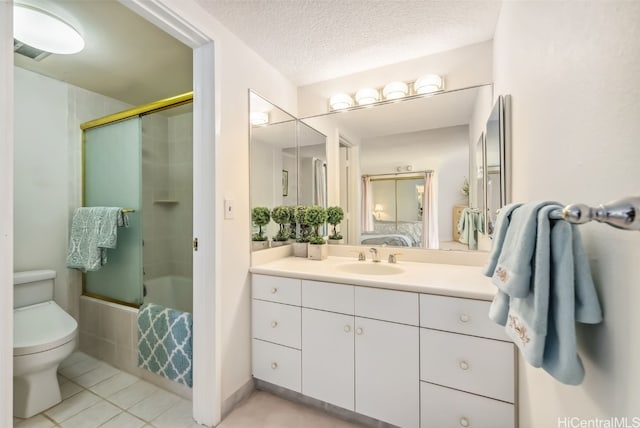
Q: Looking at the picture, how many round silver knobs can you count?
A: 8